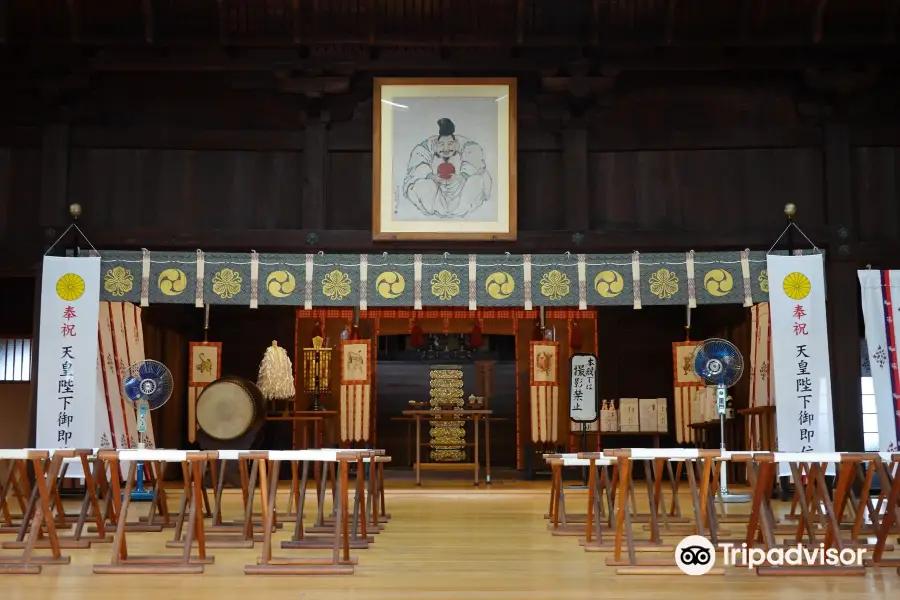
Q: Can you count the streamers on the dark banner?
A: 12